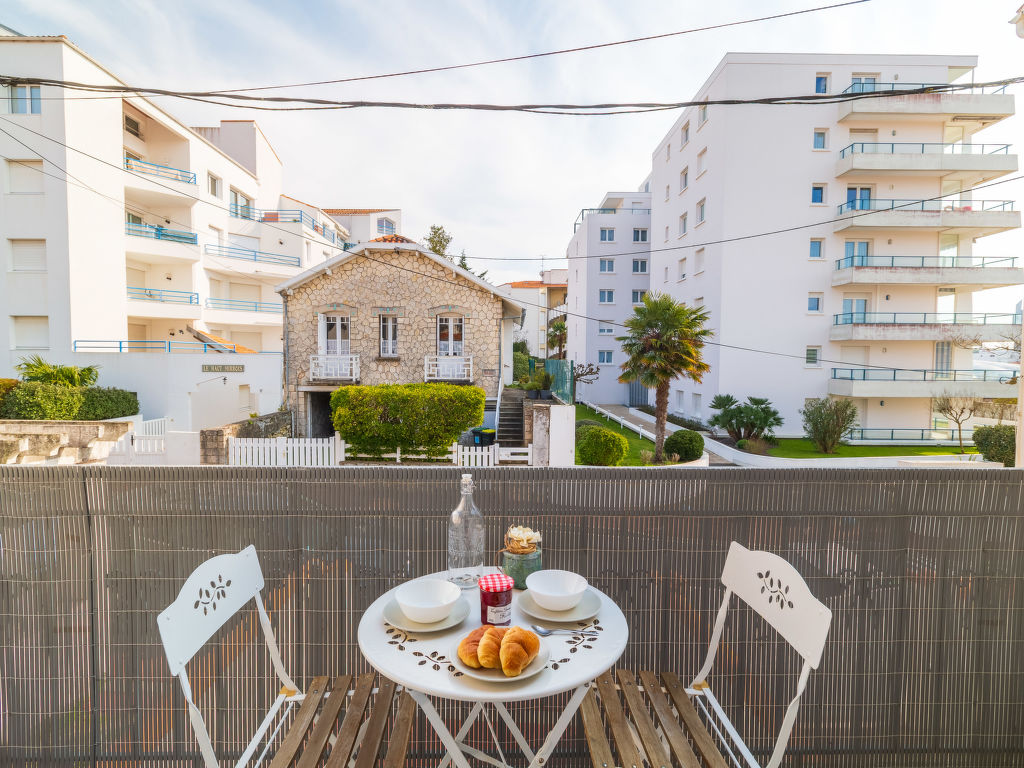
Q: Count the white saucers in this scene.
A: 3